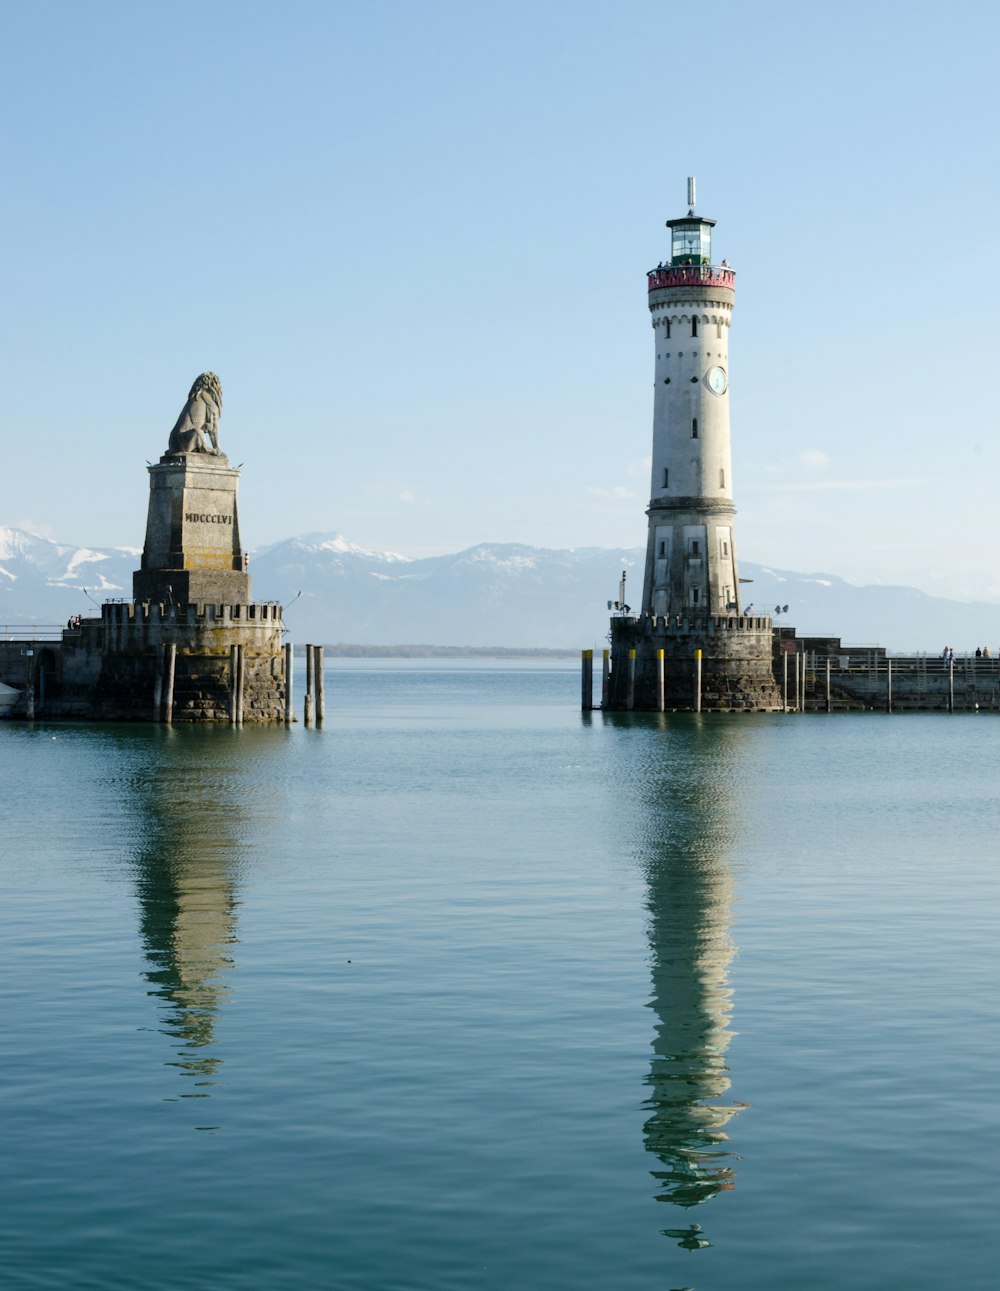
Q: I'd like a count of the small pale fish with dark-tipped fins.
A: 0